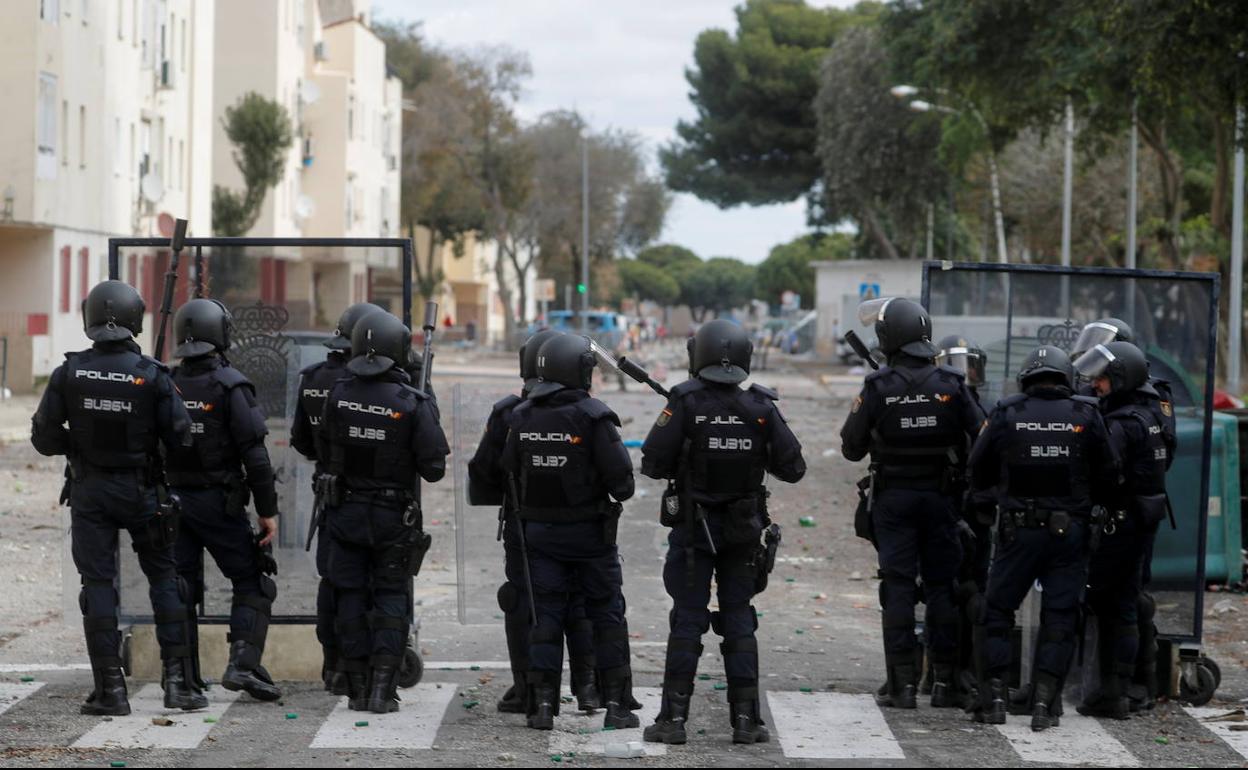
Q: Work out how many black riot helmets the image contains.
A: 12